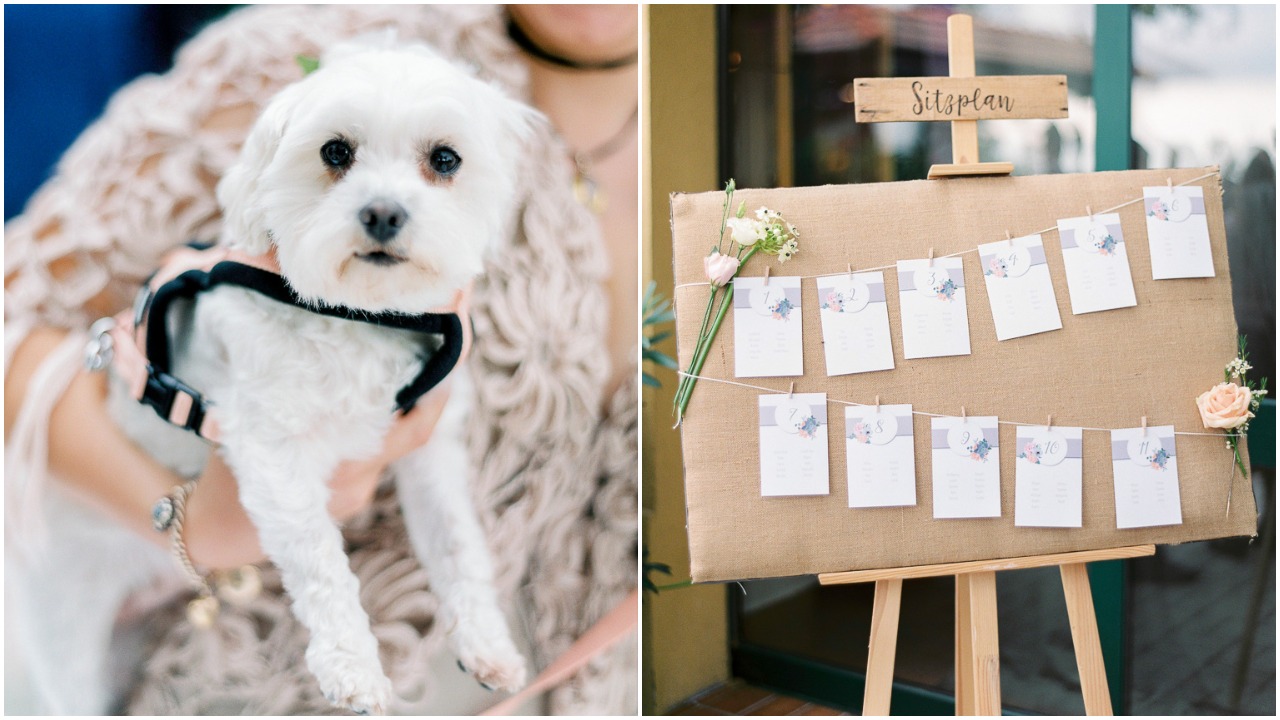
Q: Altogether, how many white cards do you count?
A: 11